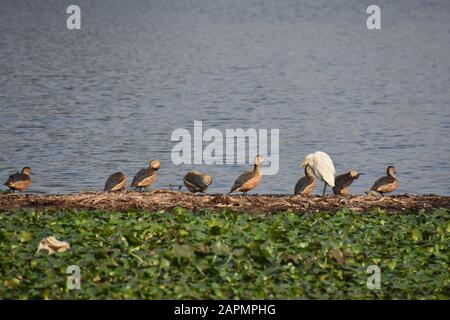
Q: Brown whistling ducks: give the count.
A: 8